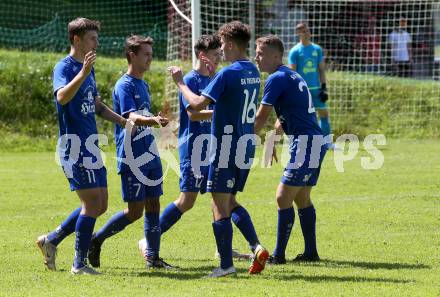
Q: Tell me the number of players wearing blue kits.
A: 5